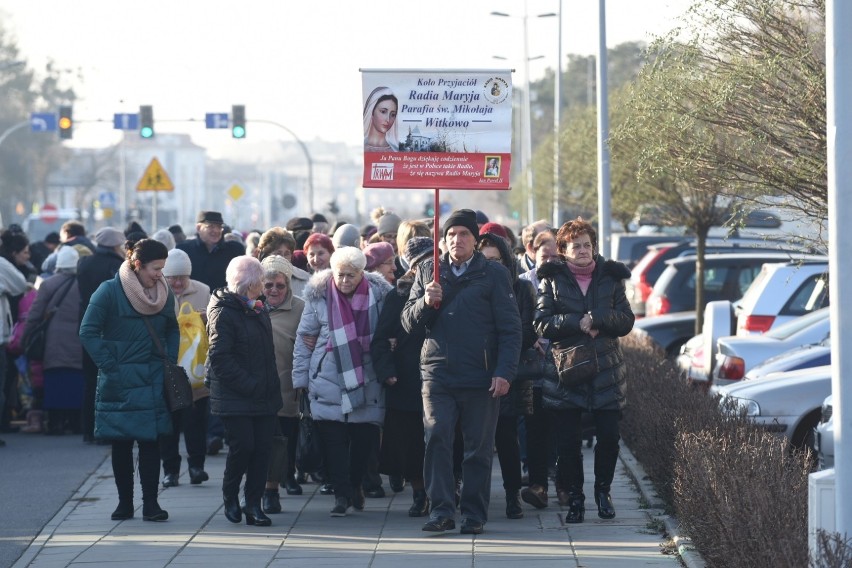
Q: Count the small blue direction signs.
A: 3